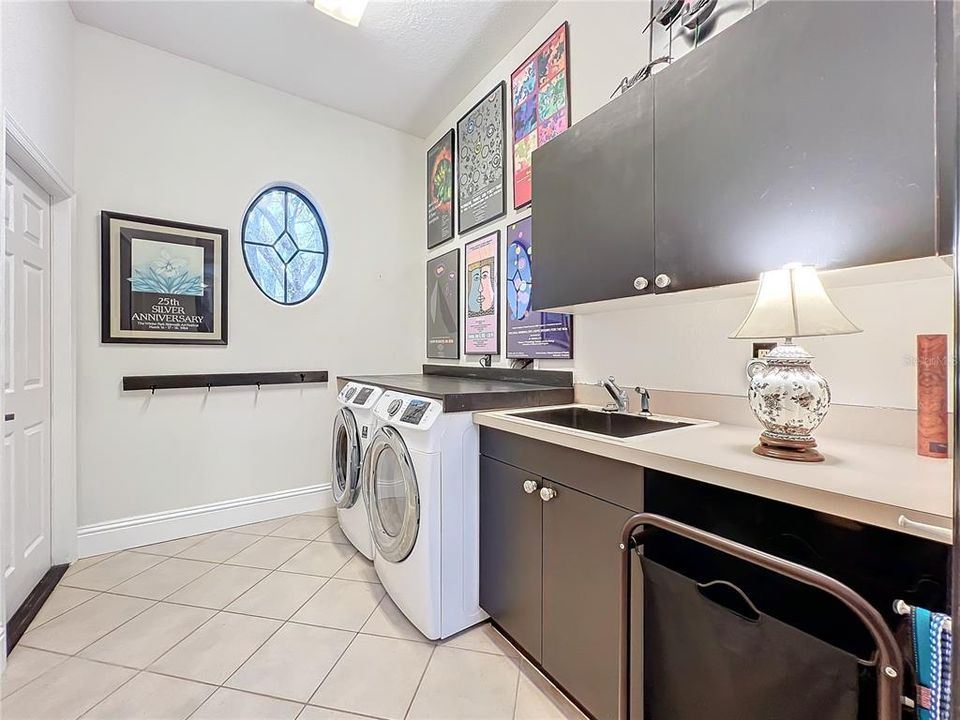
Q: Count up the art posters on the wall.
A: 7